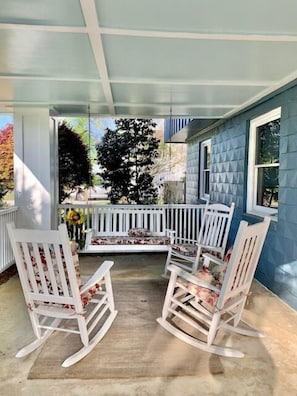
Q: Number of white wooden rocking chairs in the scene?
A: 3